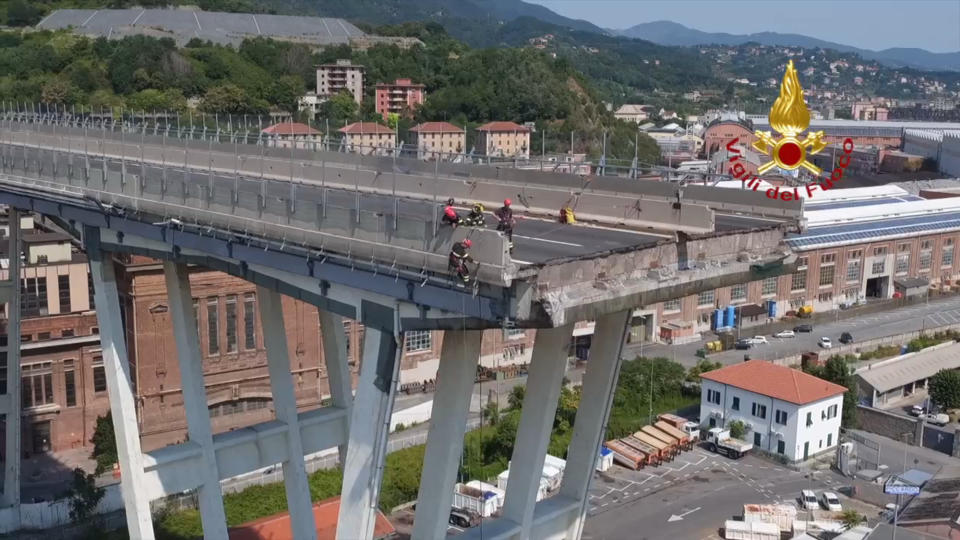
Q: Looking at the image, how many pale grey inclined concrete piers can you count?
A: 8